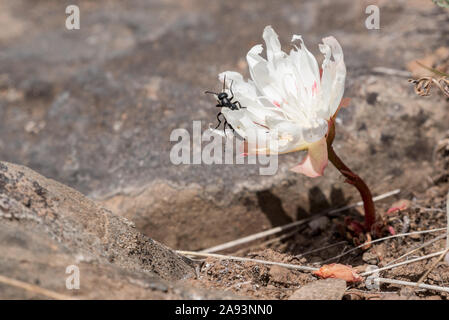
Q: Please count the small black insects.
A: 1